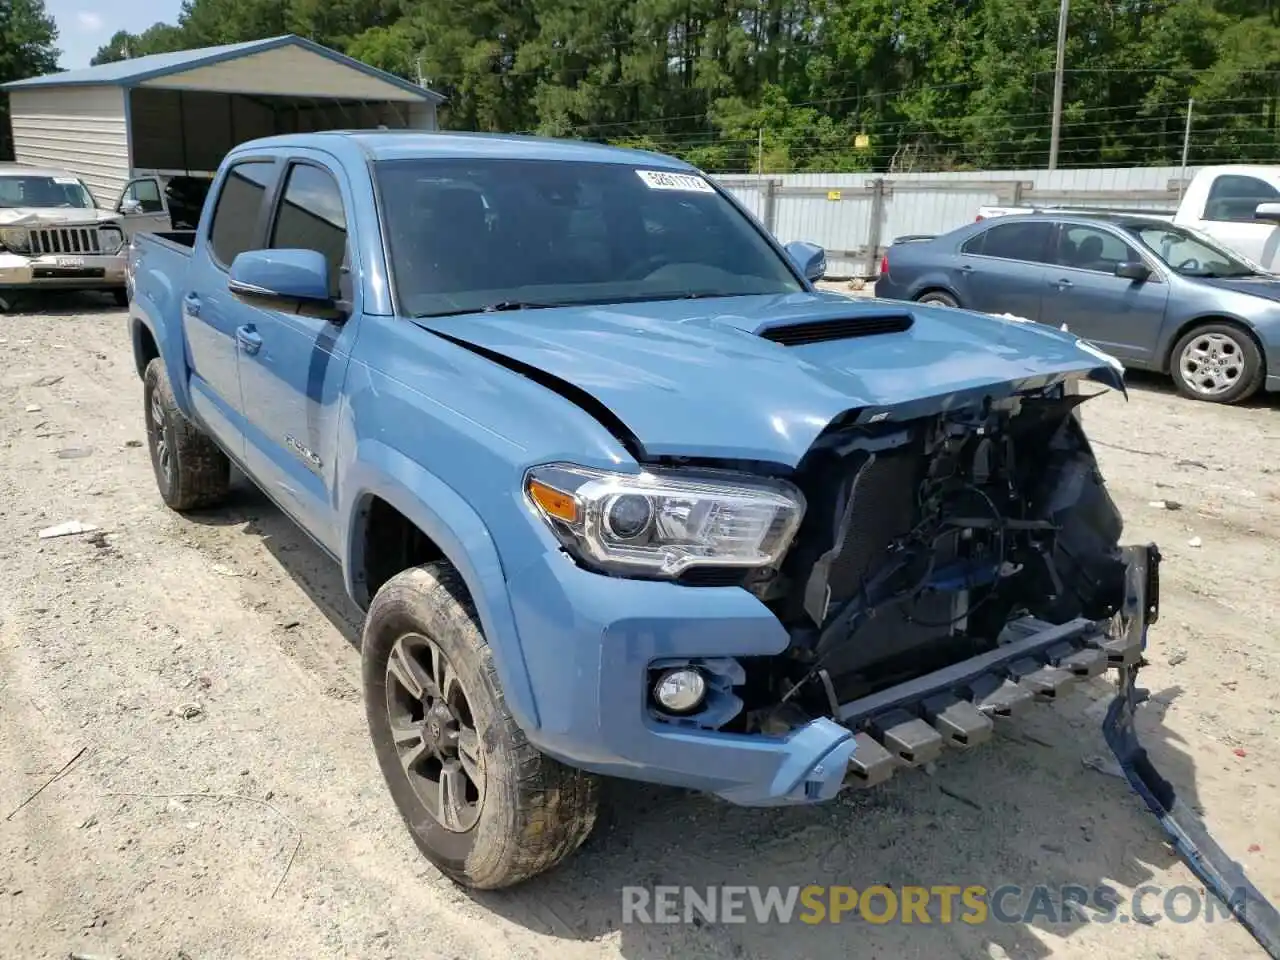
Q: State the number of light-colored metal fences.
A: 1